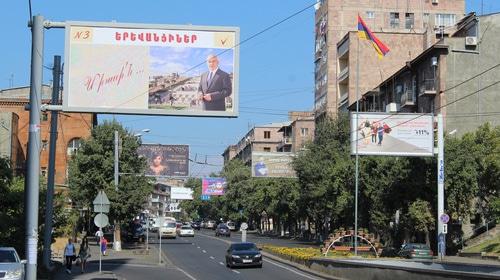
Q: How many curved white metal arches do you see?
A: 1